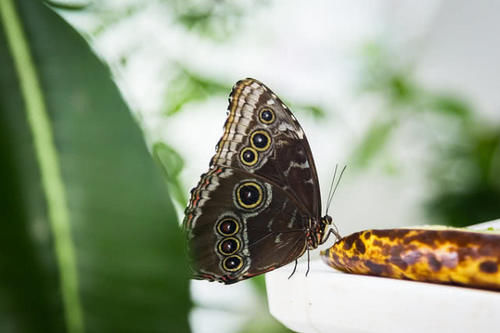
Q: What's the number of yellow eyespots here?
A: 7